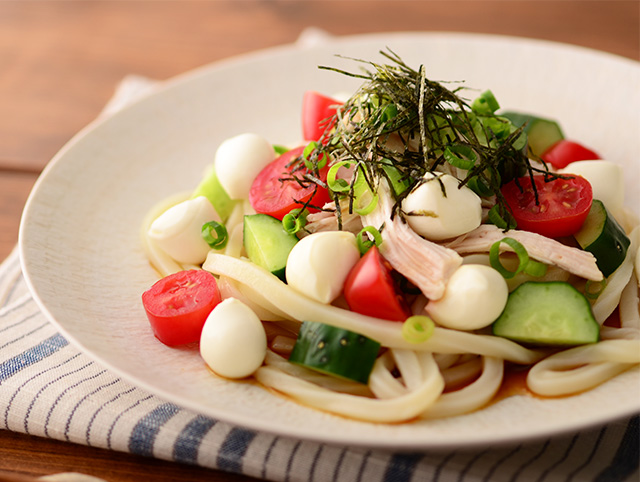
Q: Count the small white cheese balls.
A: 7